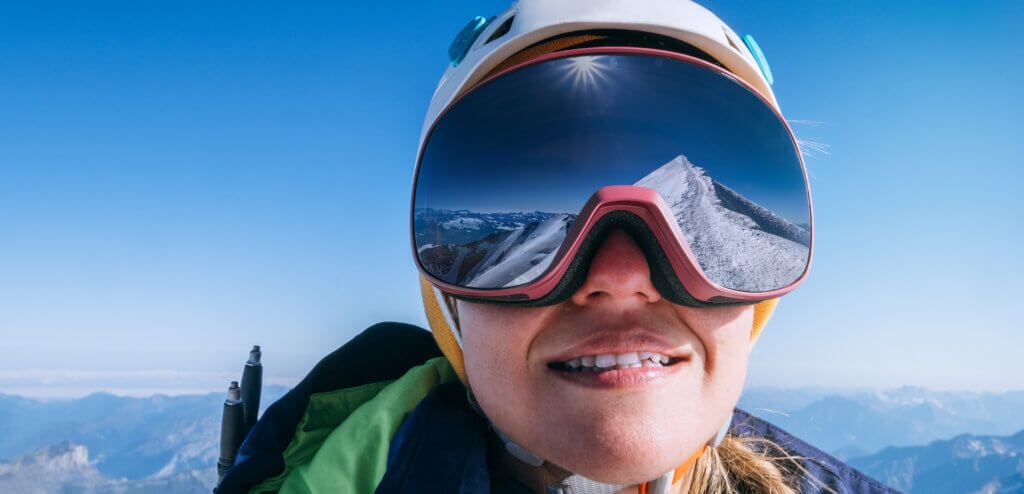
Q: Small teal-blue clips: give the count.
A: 2